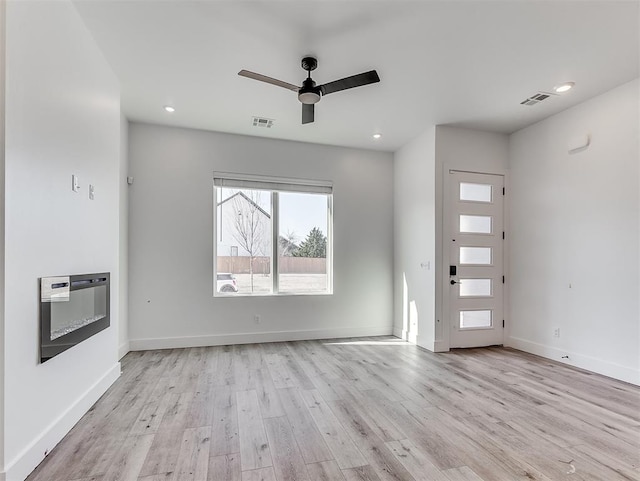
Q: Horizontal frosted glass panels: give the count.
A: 5